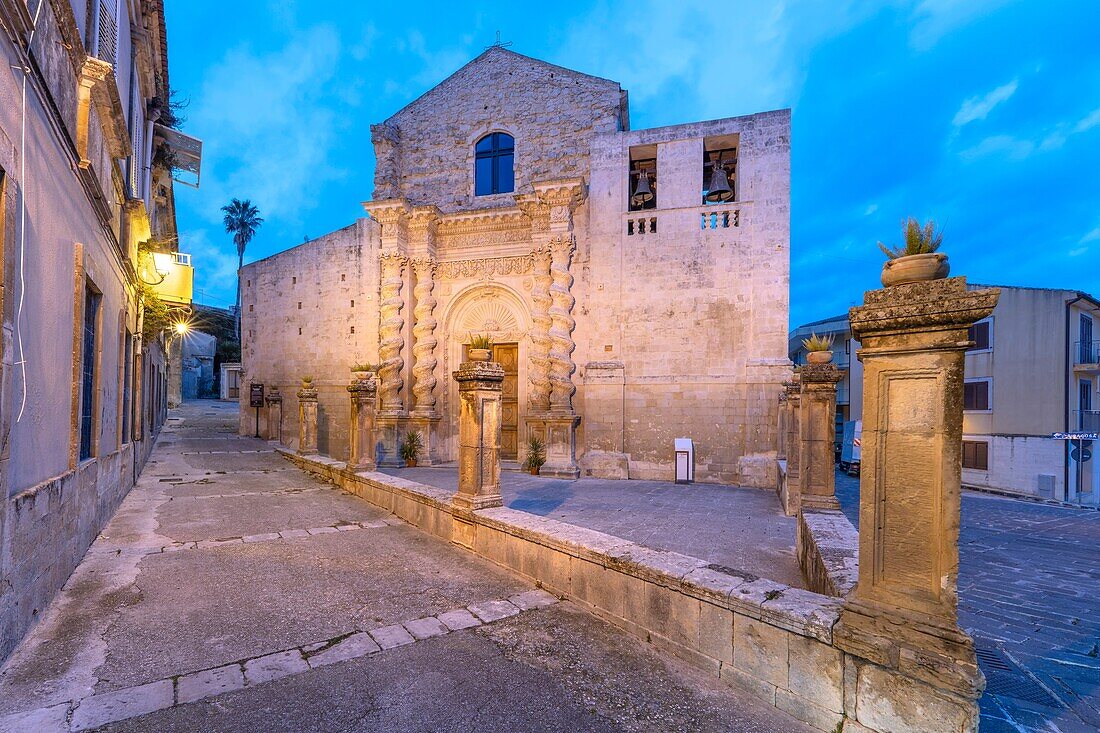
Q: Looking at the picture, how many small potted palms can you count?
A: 2